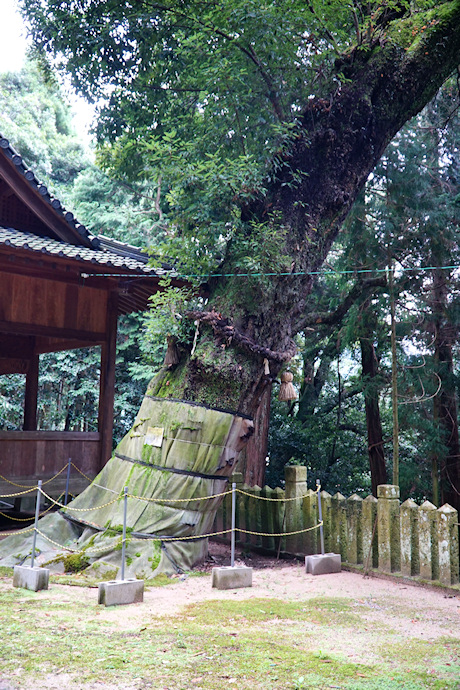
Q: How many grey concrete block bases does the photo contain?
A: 4